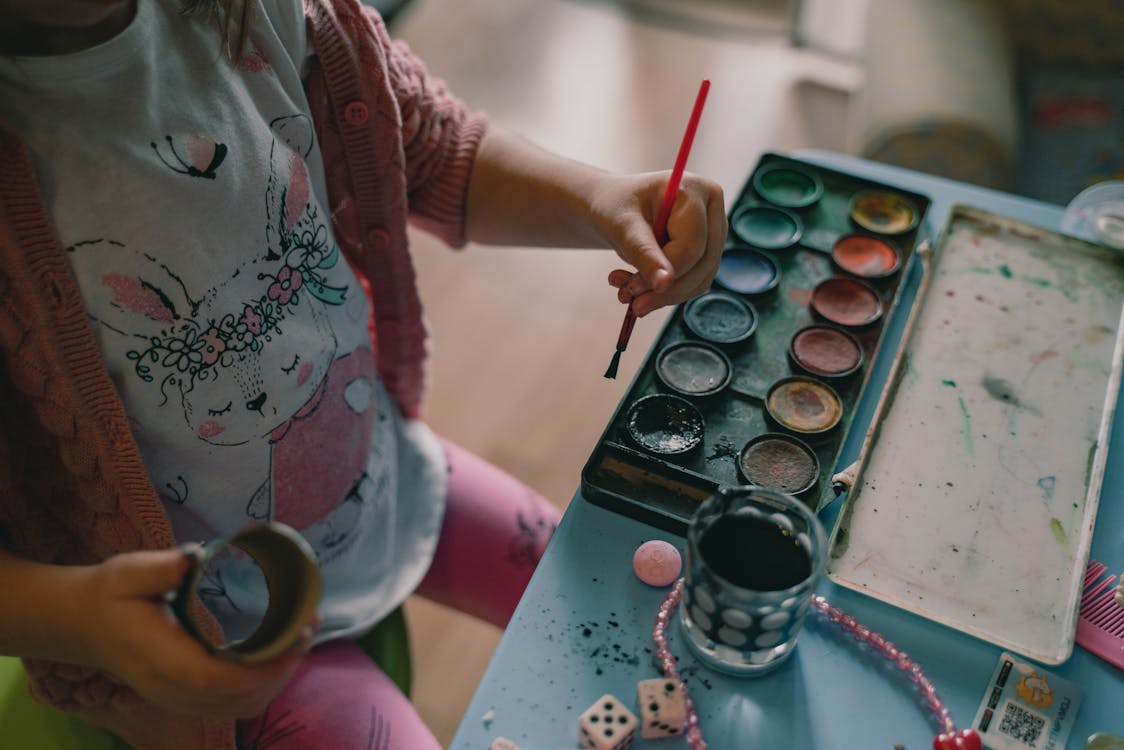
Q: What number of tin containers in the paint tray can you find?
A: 12